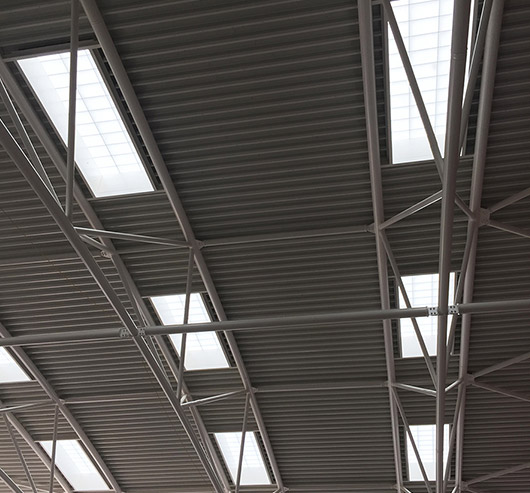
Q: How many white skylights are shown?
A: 8